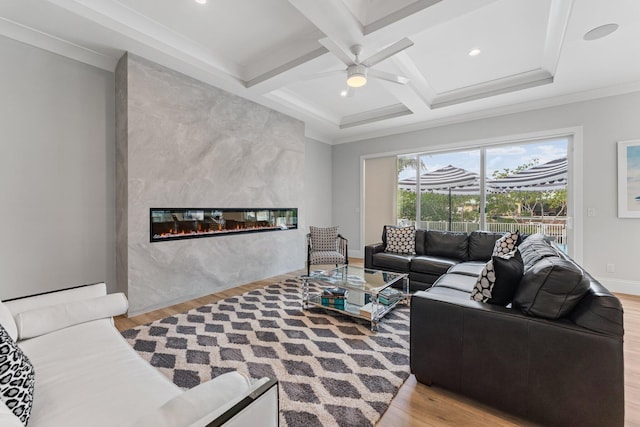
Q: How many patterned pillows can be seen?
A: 4